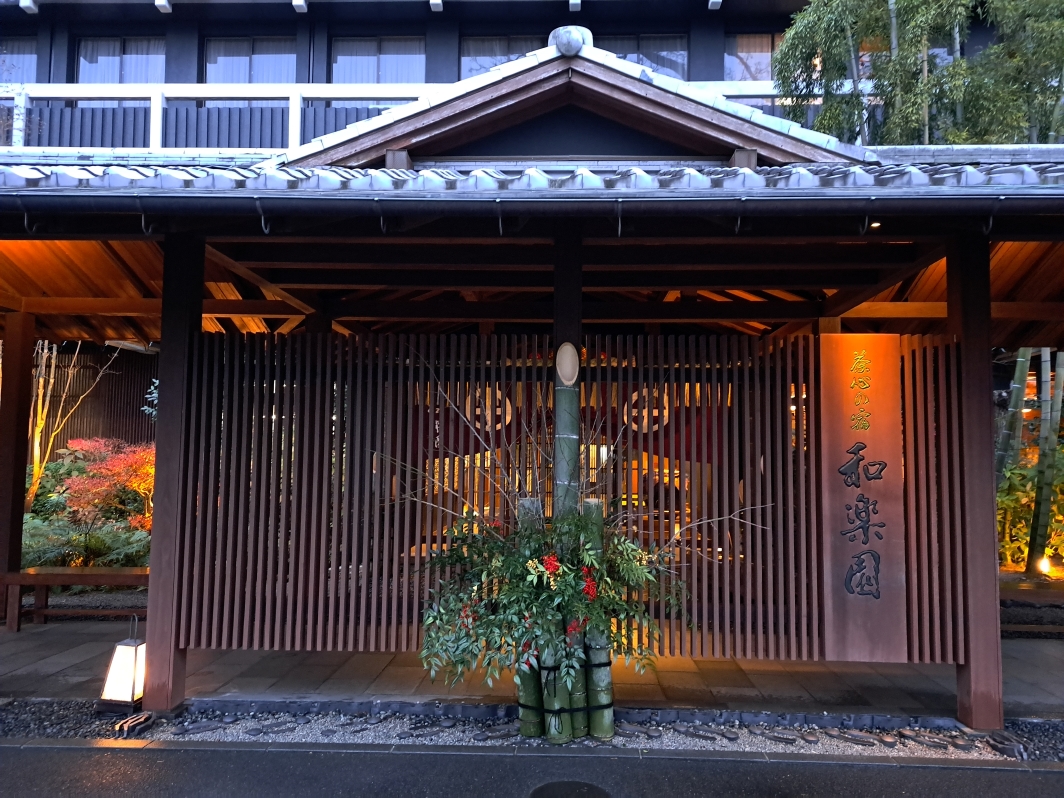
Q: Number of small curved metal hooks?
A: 9